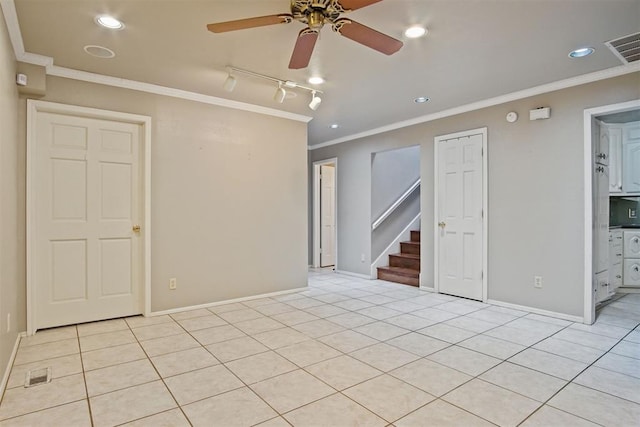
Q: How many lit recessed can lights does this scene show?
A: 6